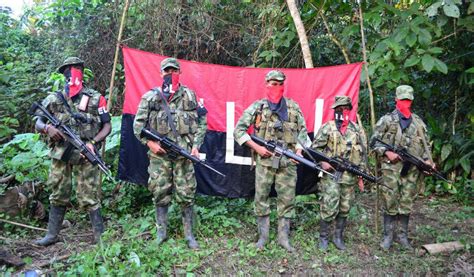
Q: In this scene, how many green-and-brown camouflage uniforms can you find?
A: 5